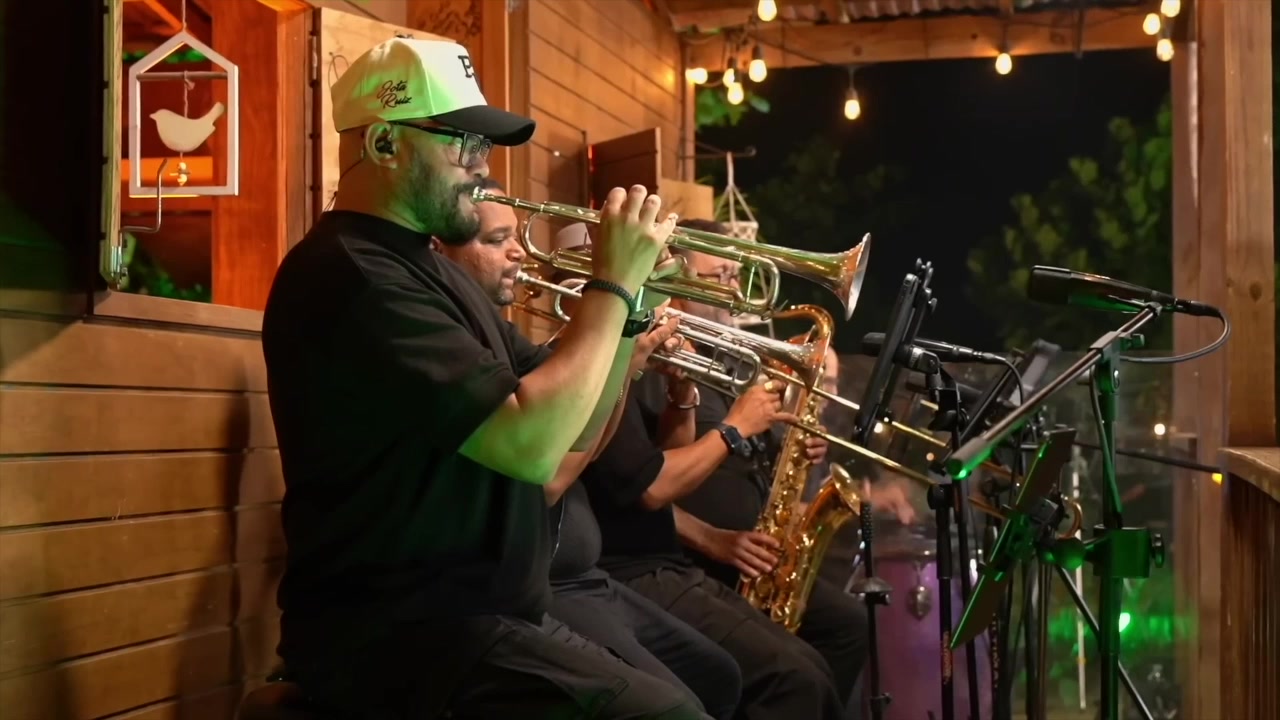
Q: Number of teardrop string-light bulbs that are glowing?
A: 10